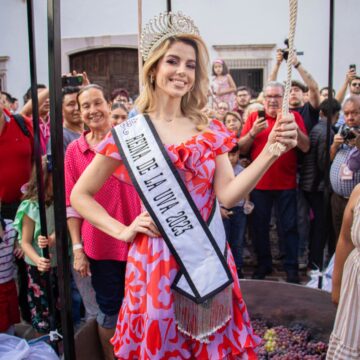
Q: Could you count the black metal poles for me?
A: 4